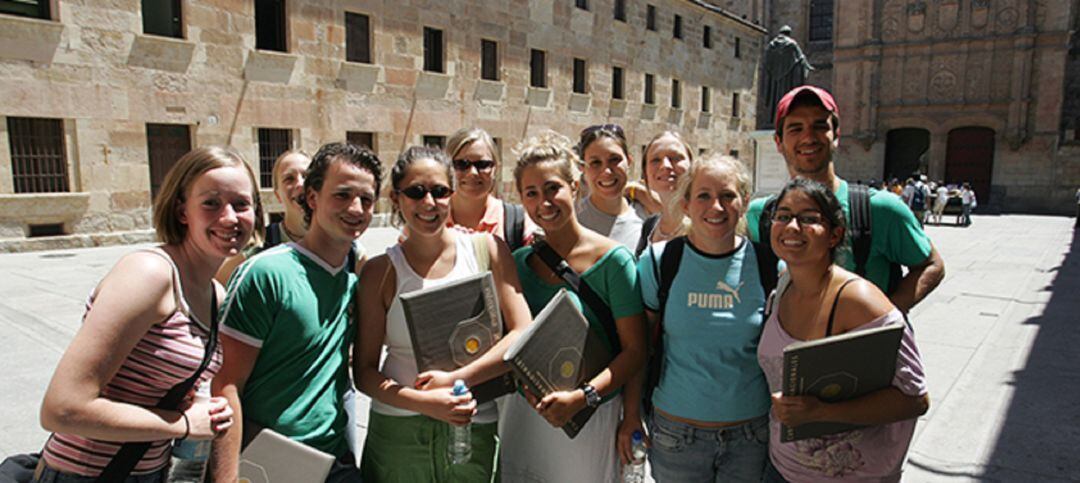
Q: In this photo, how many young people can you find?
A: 11